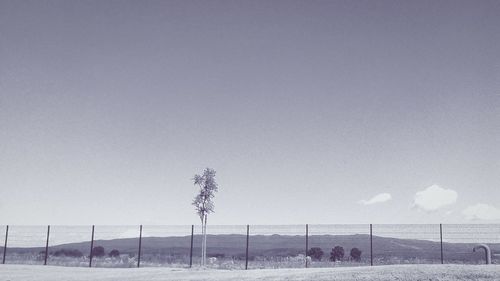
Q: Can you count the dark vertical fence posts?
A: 9